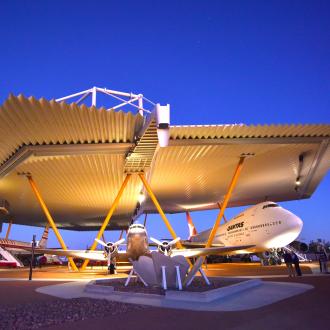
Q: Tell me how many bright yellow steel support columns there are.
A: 4